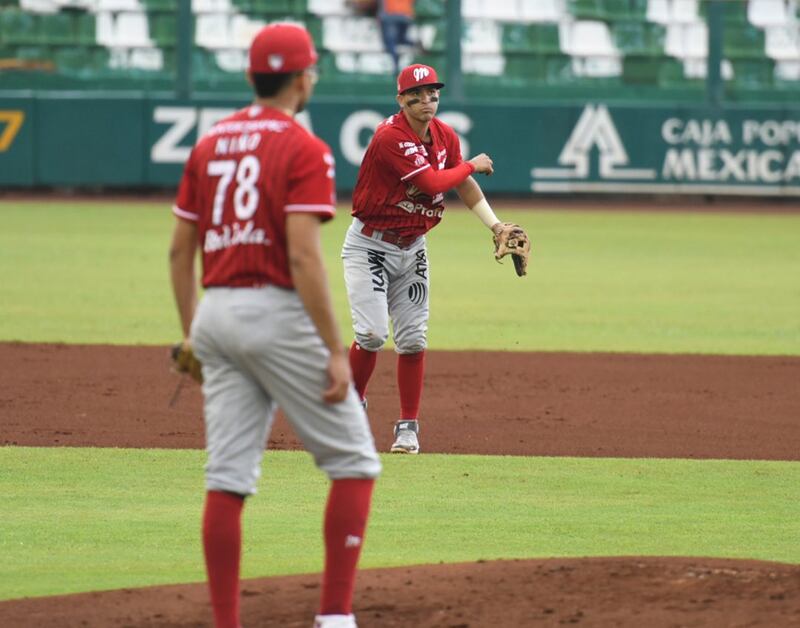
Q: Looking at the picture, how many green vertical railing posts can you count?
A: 3